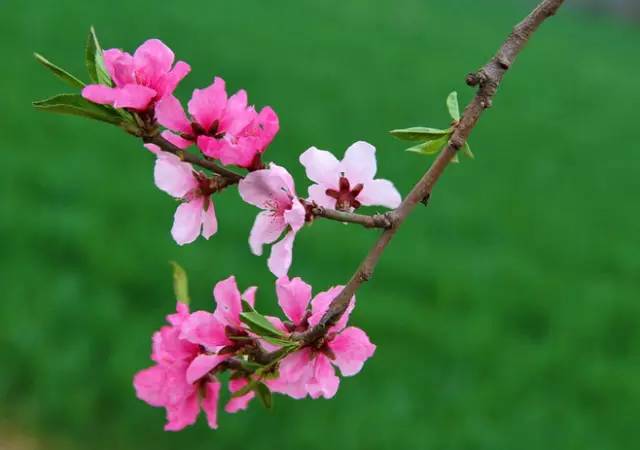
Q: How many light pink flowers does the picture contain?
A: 3